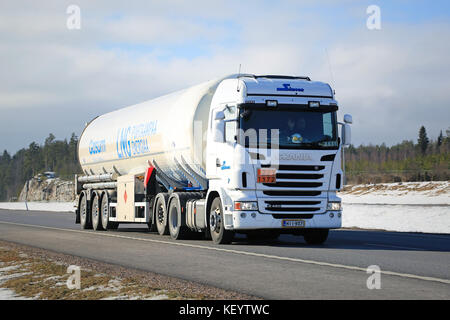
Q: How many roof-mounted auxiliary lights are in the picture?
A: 2